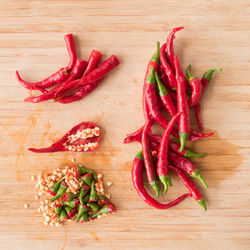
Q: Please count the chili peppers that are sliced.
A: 1